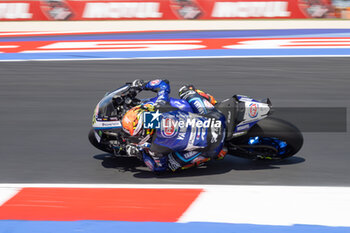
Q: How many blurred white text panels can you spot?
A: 3